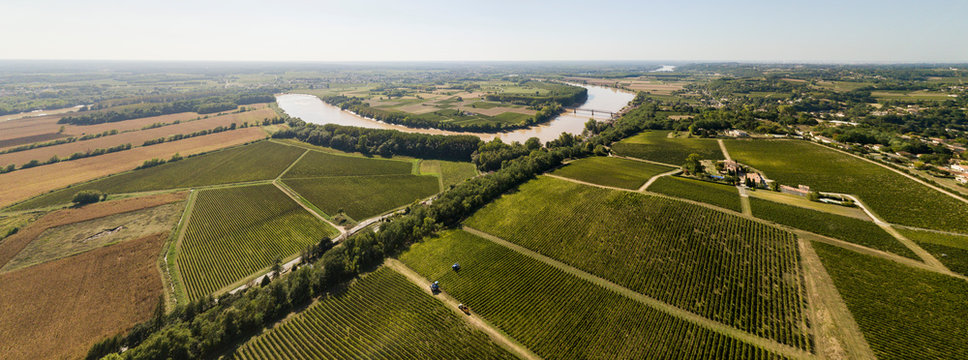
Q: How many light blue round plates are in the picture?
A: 0